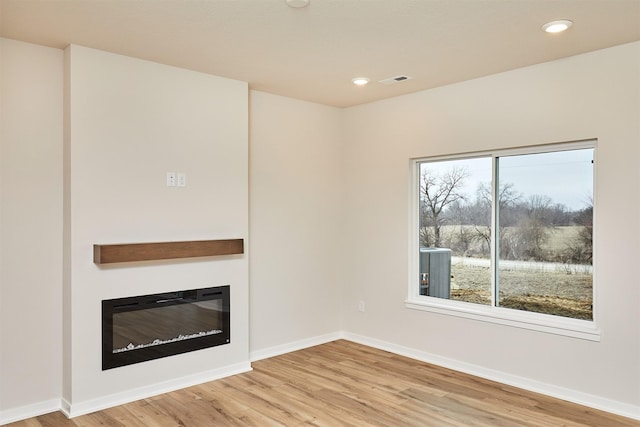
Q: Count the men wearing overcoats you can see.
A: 0